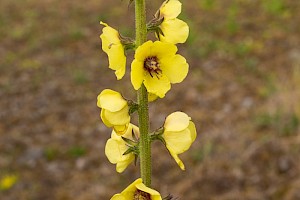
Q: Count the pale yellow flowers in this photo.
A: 7